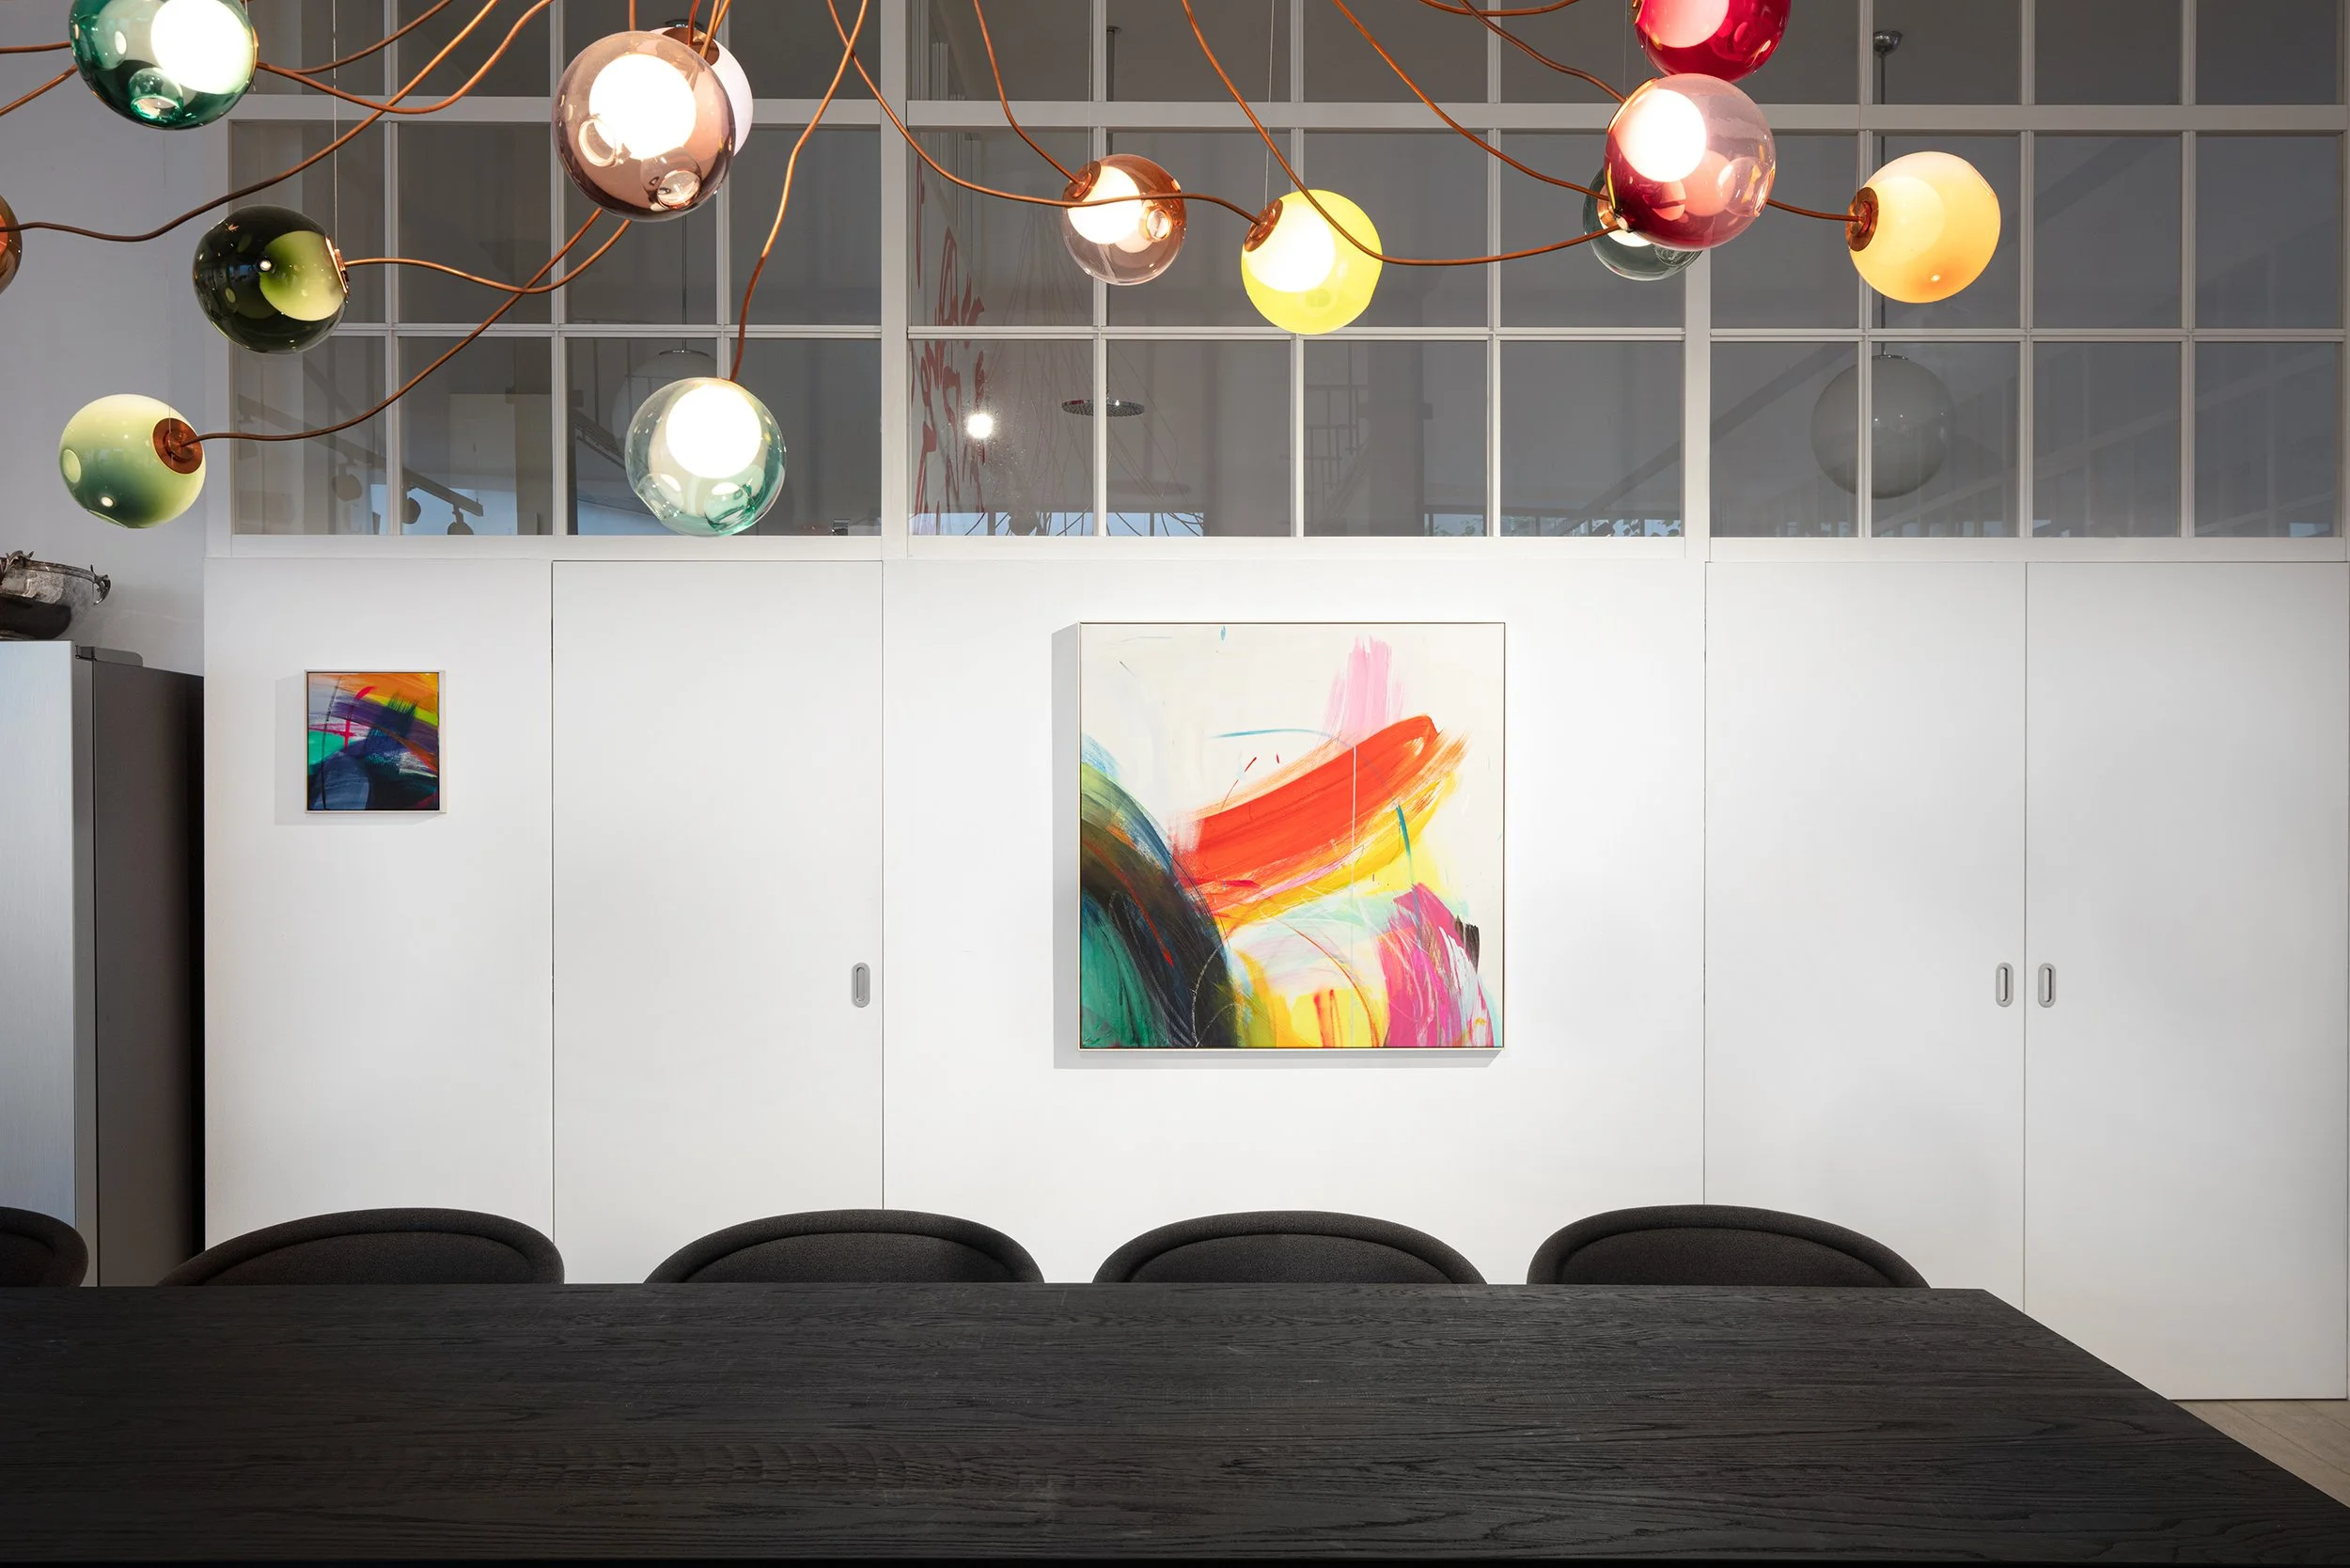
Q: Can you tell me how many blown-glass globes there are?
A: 13